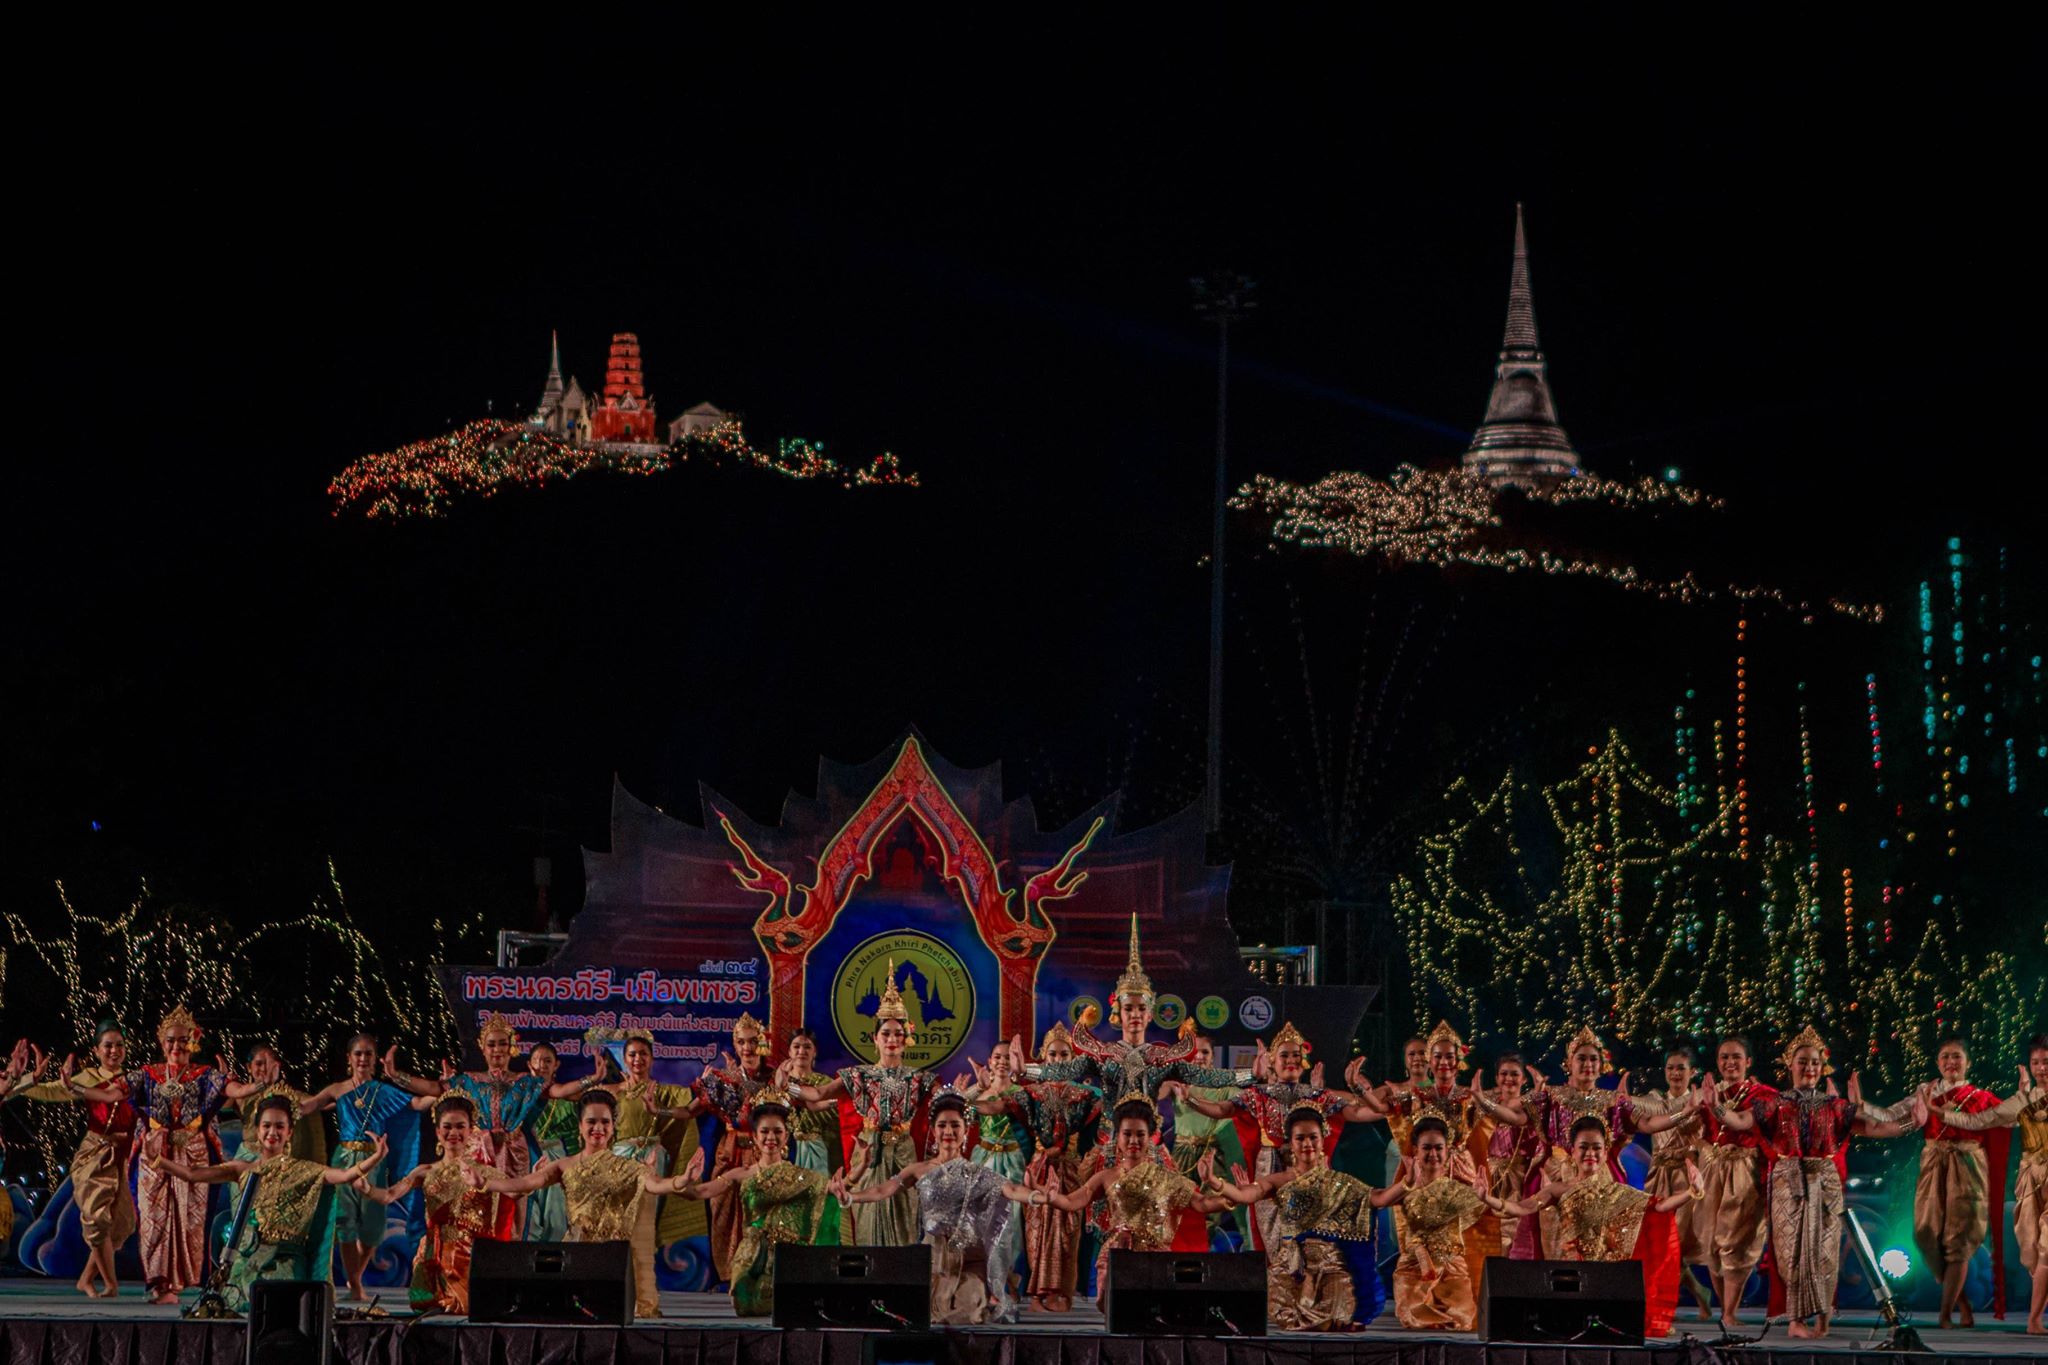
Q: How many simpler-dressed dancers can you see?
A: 14